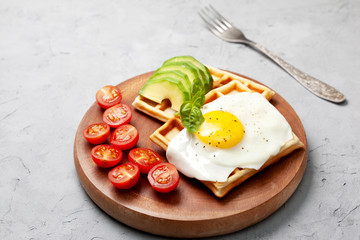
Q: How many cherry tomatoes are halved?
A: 8